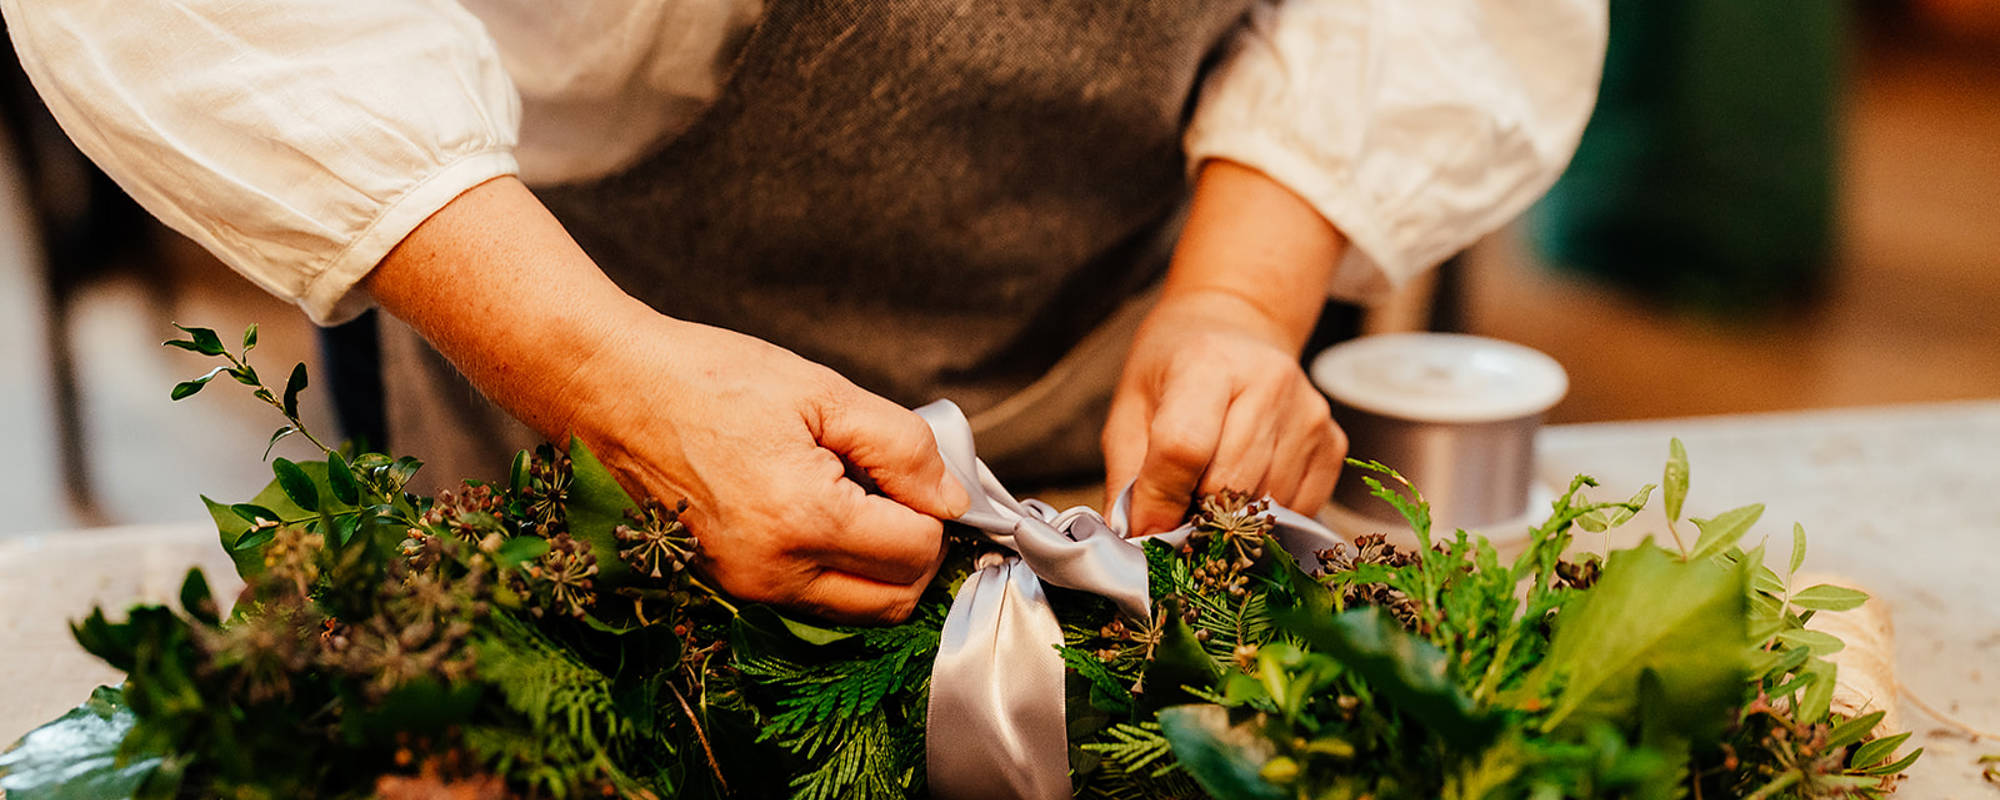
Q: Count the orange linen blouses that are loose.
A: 0